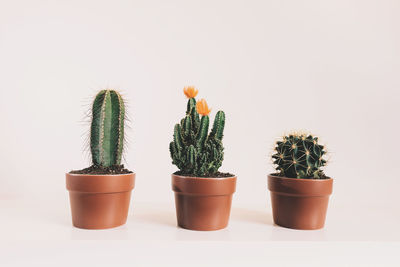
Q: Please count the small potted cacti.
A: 3